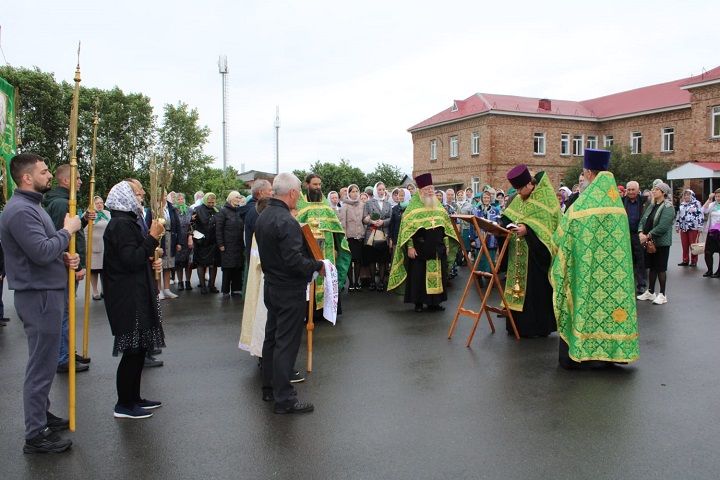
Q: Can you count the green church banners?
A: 1